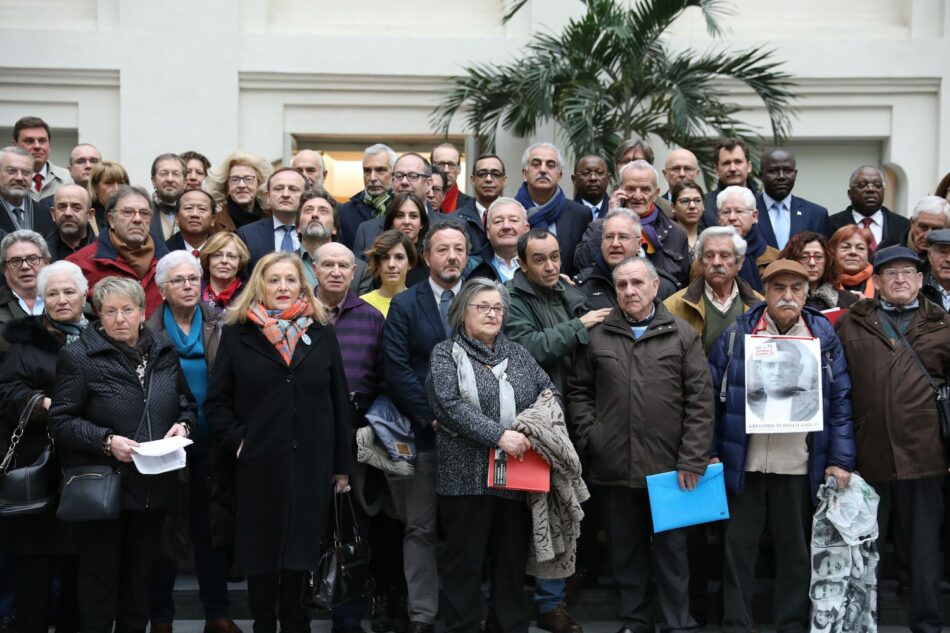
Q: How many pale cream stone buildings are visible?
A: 1